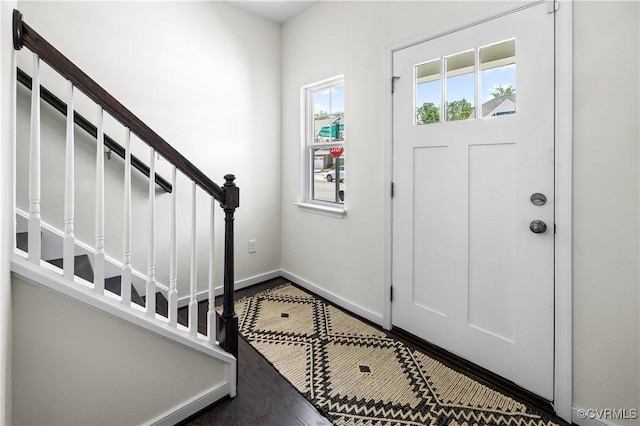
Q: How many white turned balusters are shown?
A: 8